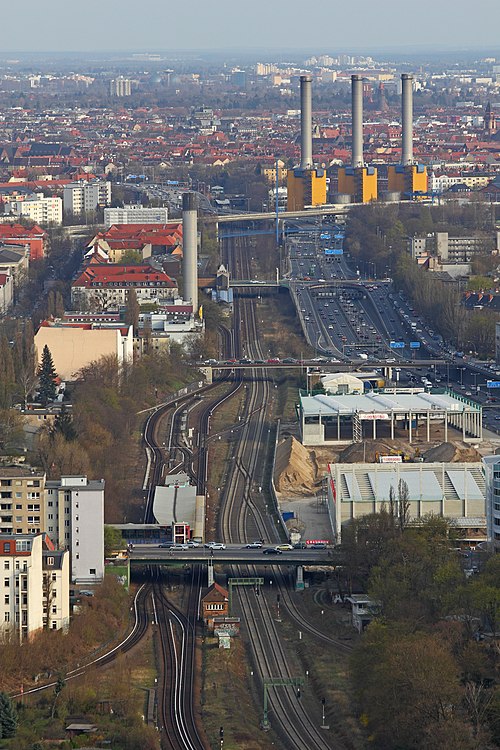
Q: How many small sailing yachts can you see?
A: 0